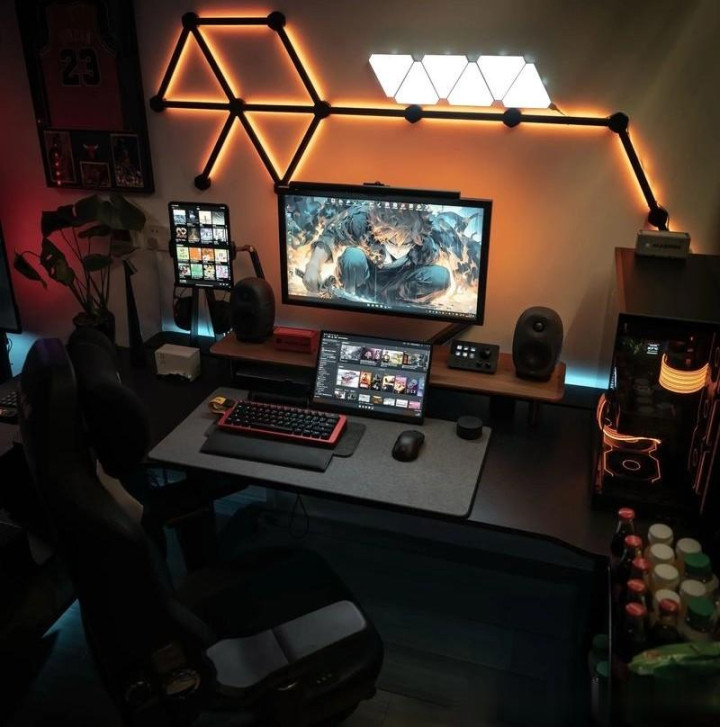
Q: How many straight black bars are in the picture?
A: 13